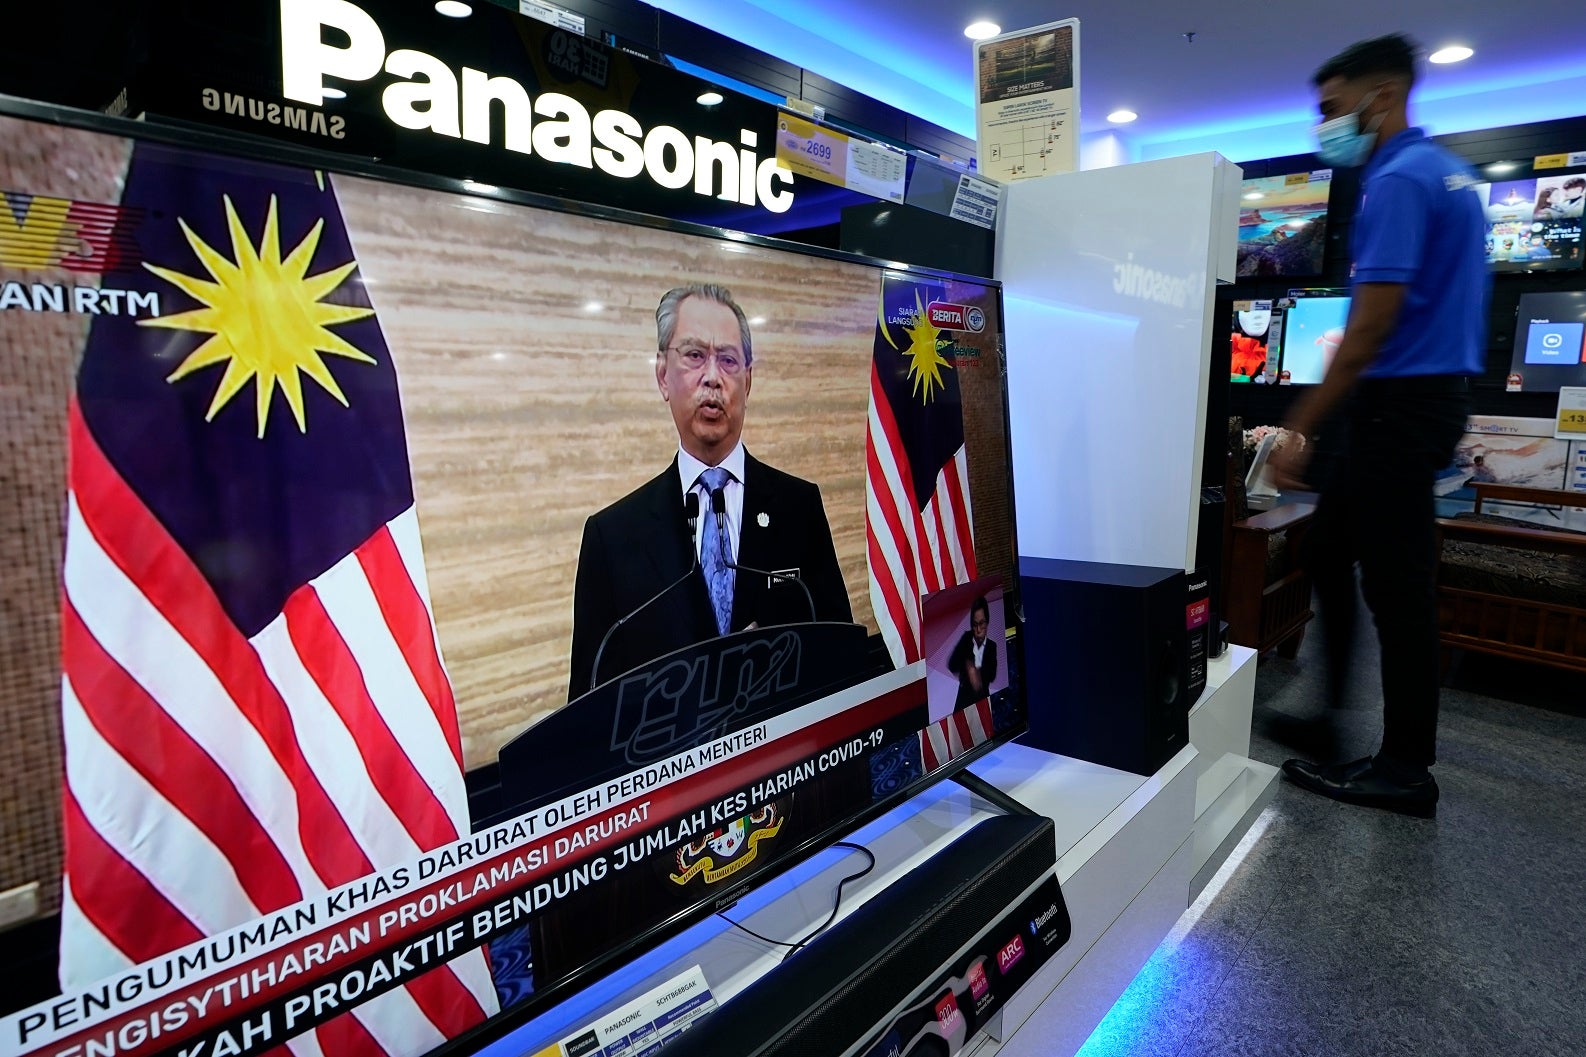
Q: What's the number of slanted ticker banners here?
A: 3